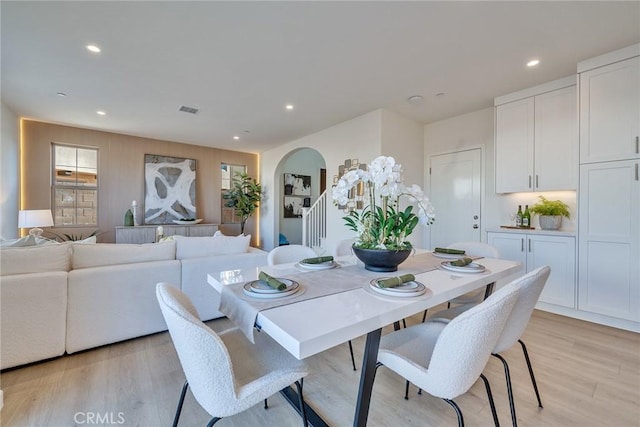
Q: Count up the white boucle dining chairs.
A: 6